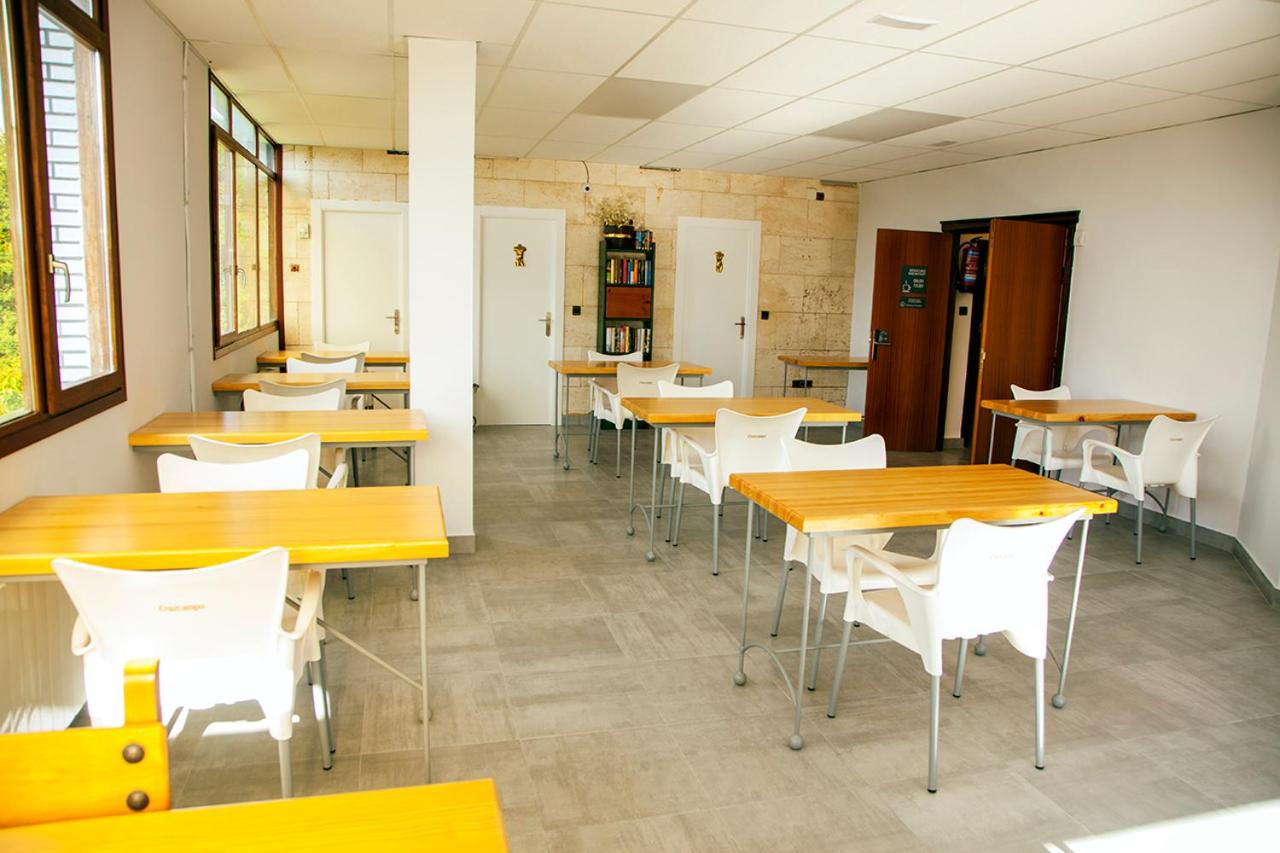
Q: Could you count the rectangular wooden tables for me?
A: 10